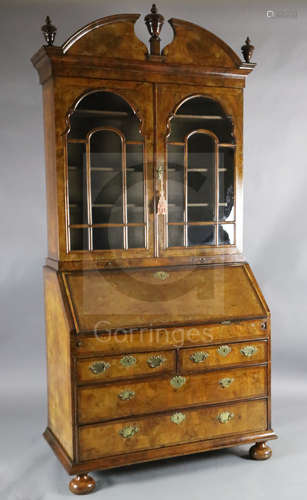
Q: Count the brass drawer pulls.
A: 8